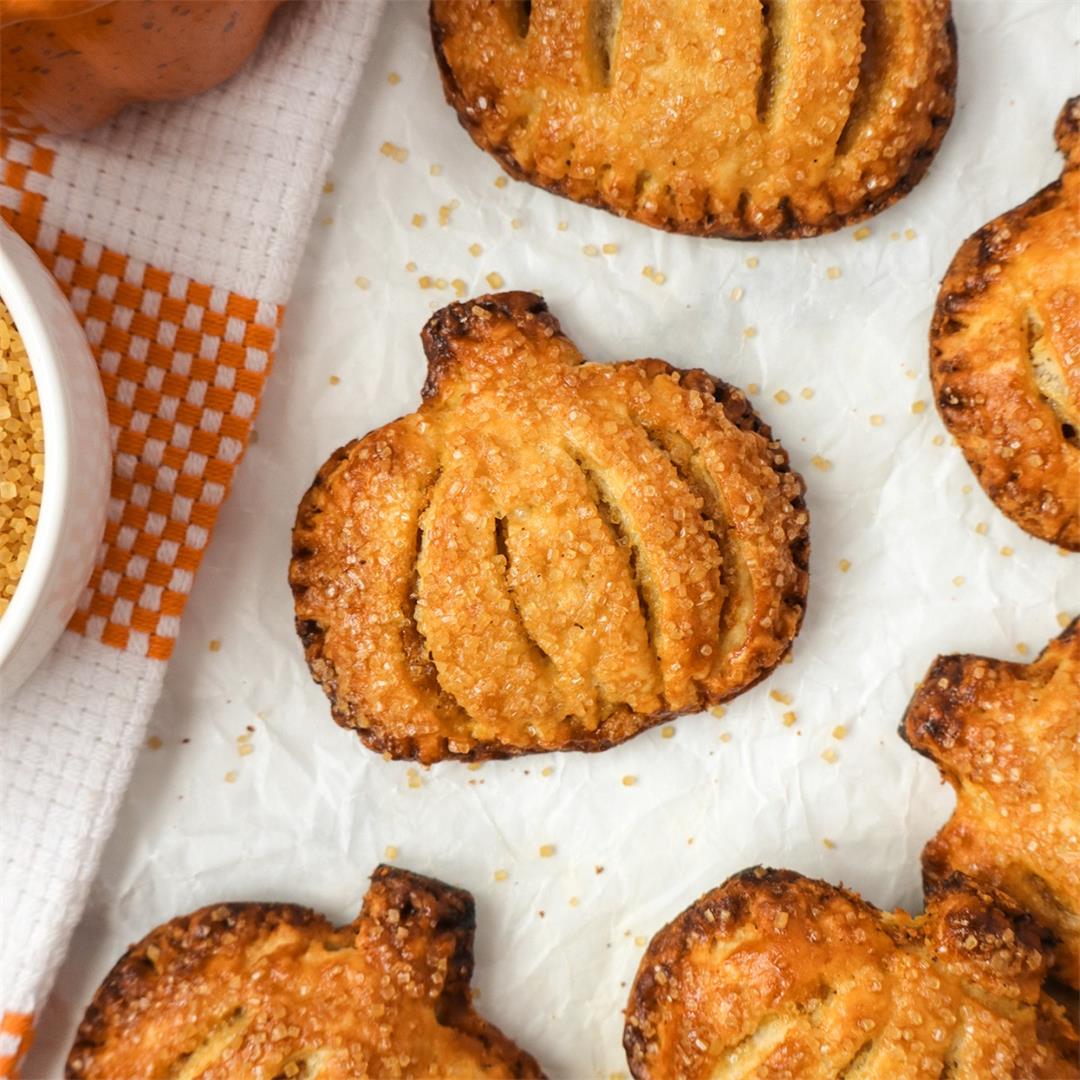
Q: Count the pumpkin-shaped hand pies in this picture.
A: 6